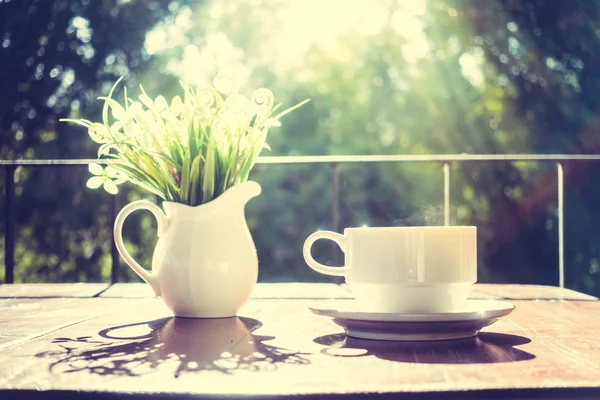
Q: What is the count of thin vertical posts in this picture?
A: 5